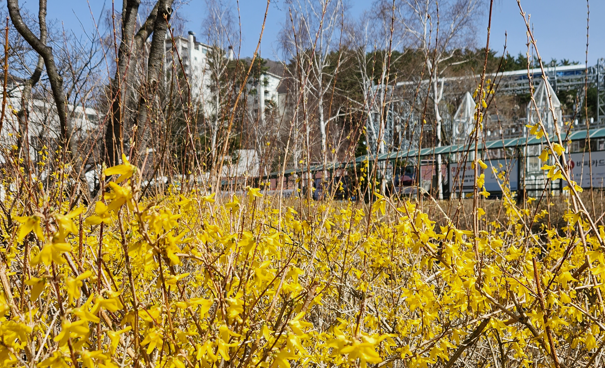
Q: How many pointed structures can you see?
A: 2